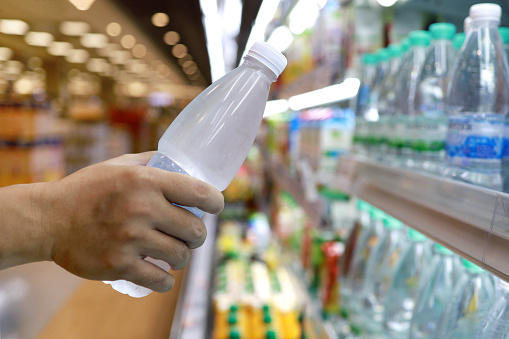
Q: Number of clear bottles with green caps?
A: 14